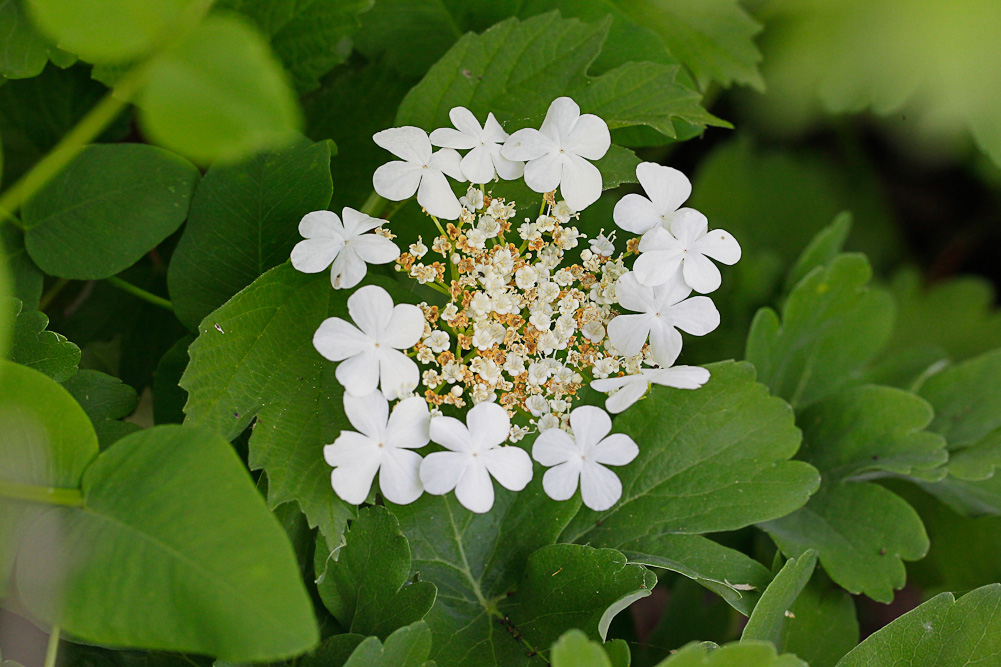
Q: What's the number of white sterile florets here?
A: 12